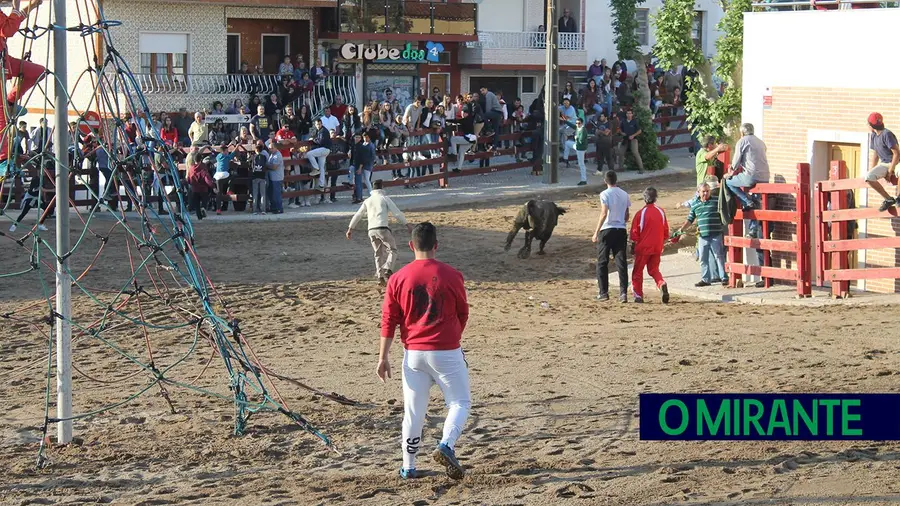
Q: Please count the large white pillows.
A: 0